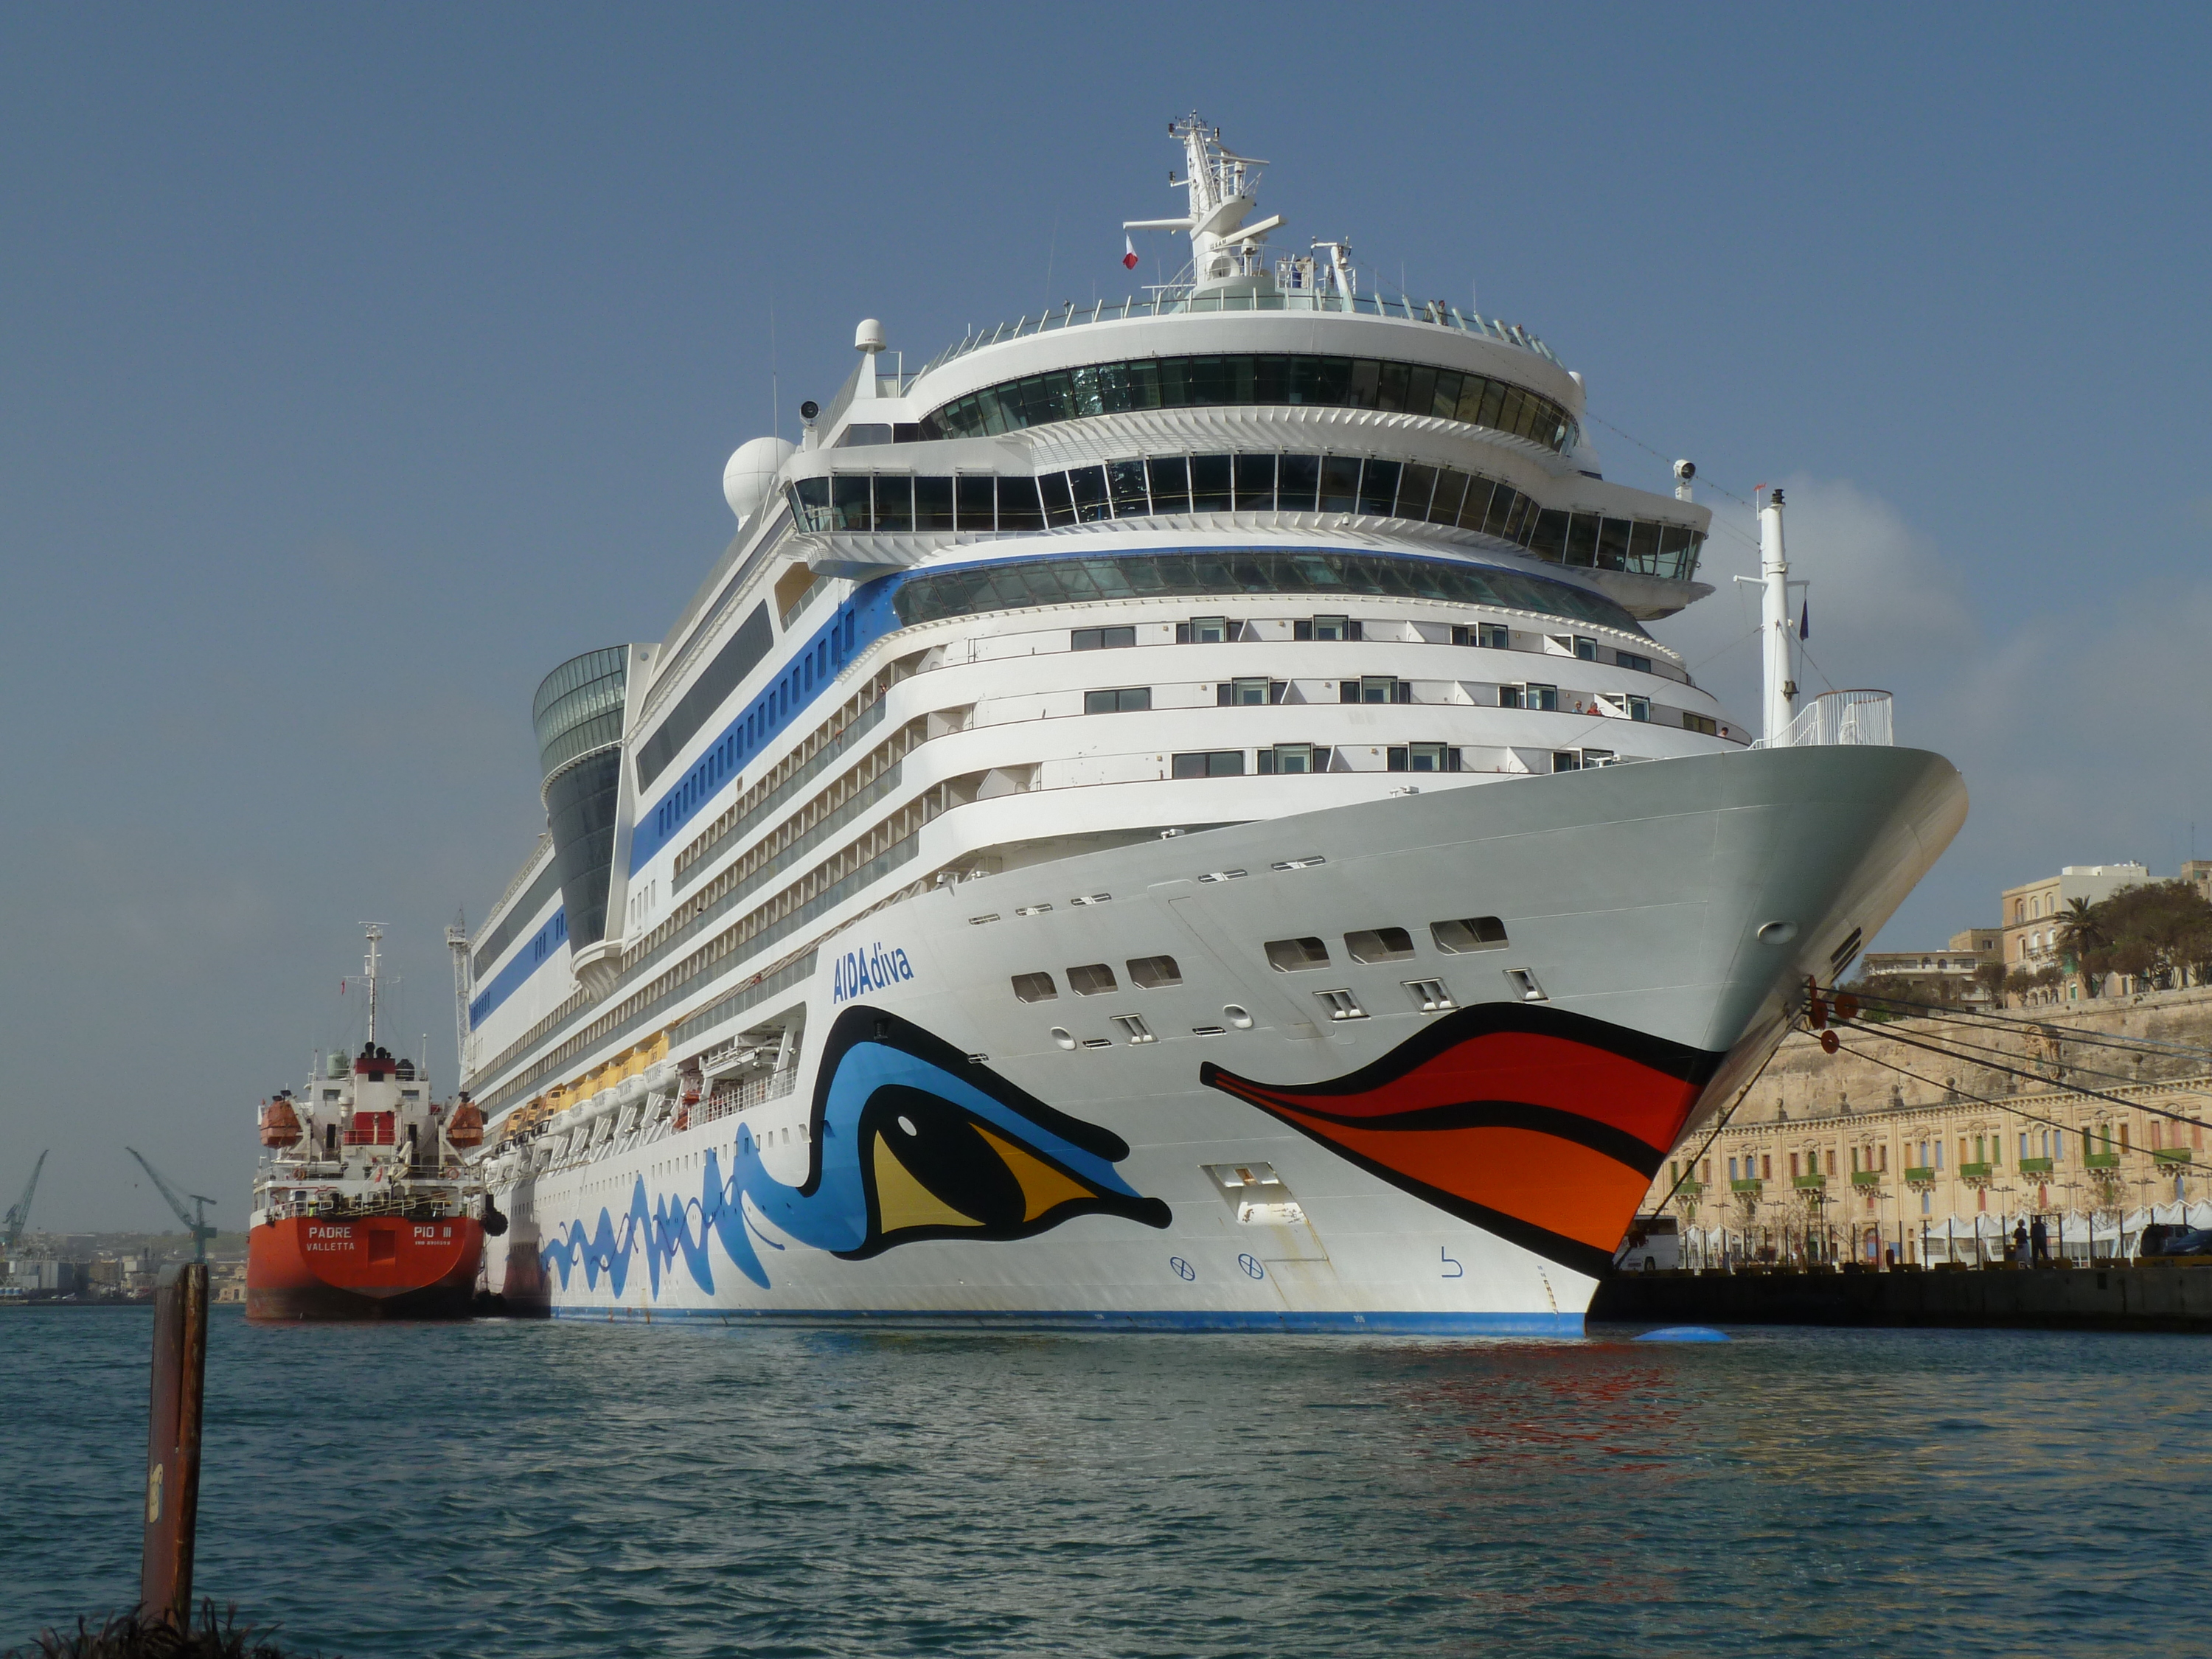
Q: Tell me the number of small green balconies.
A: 9